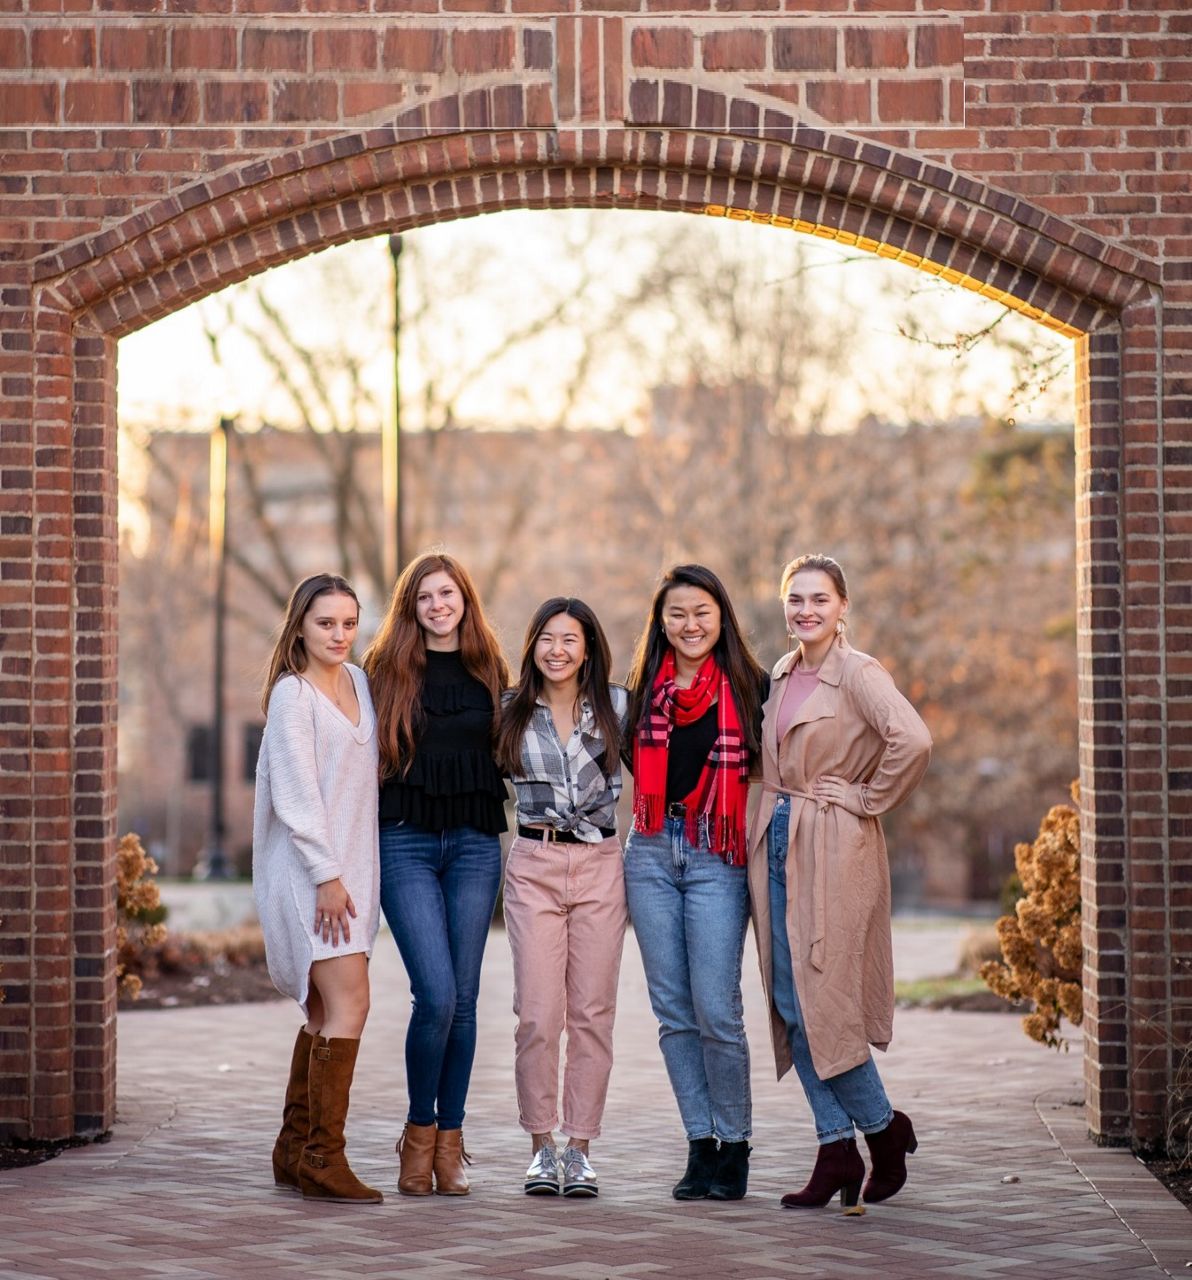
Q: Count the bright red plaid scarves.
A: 1